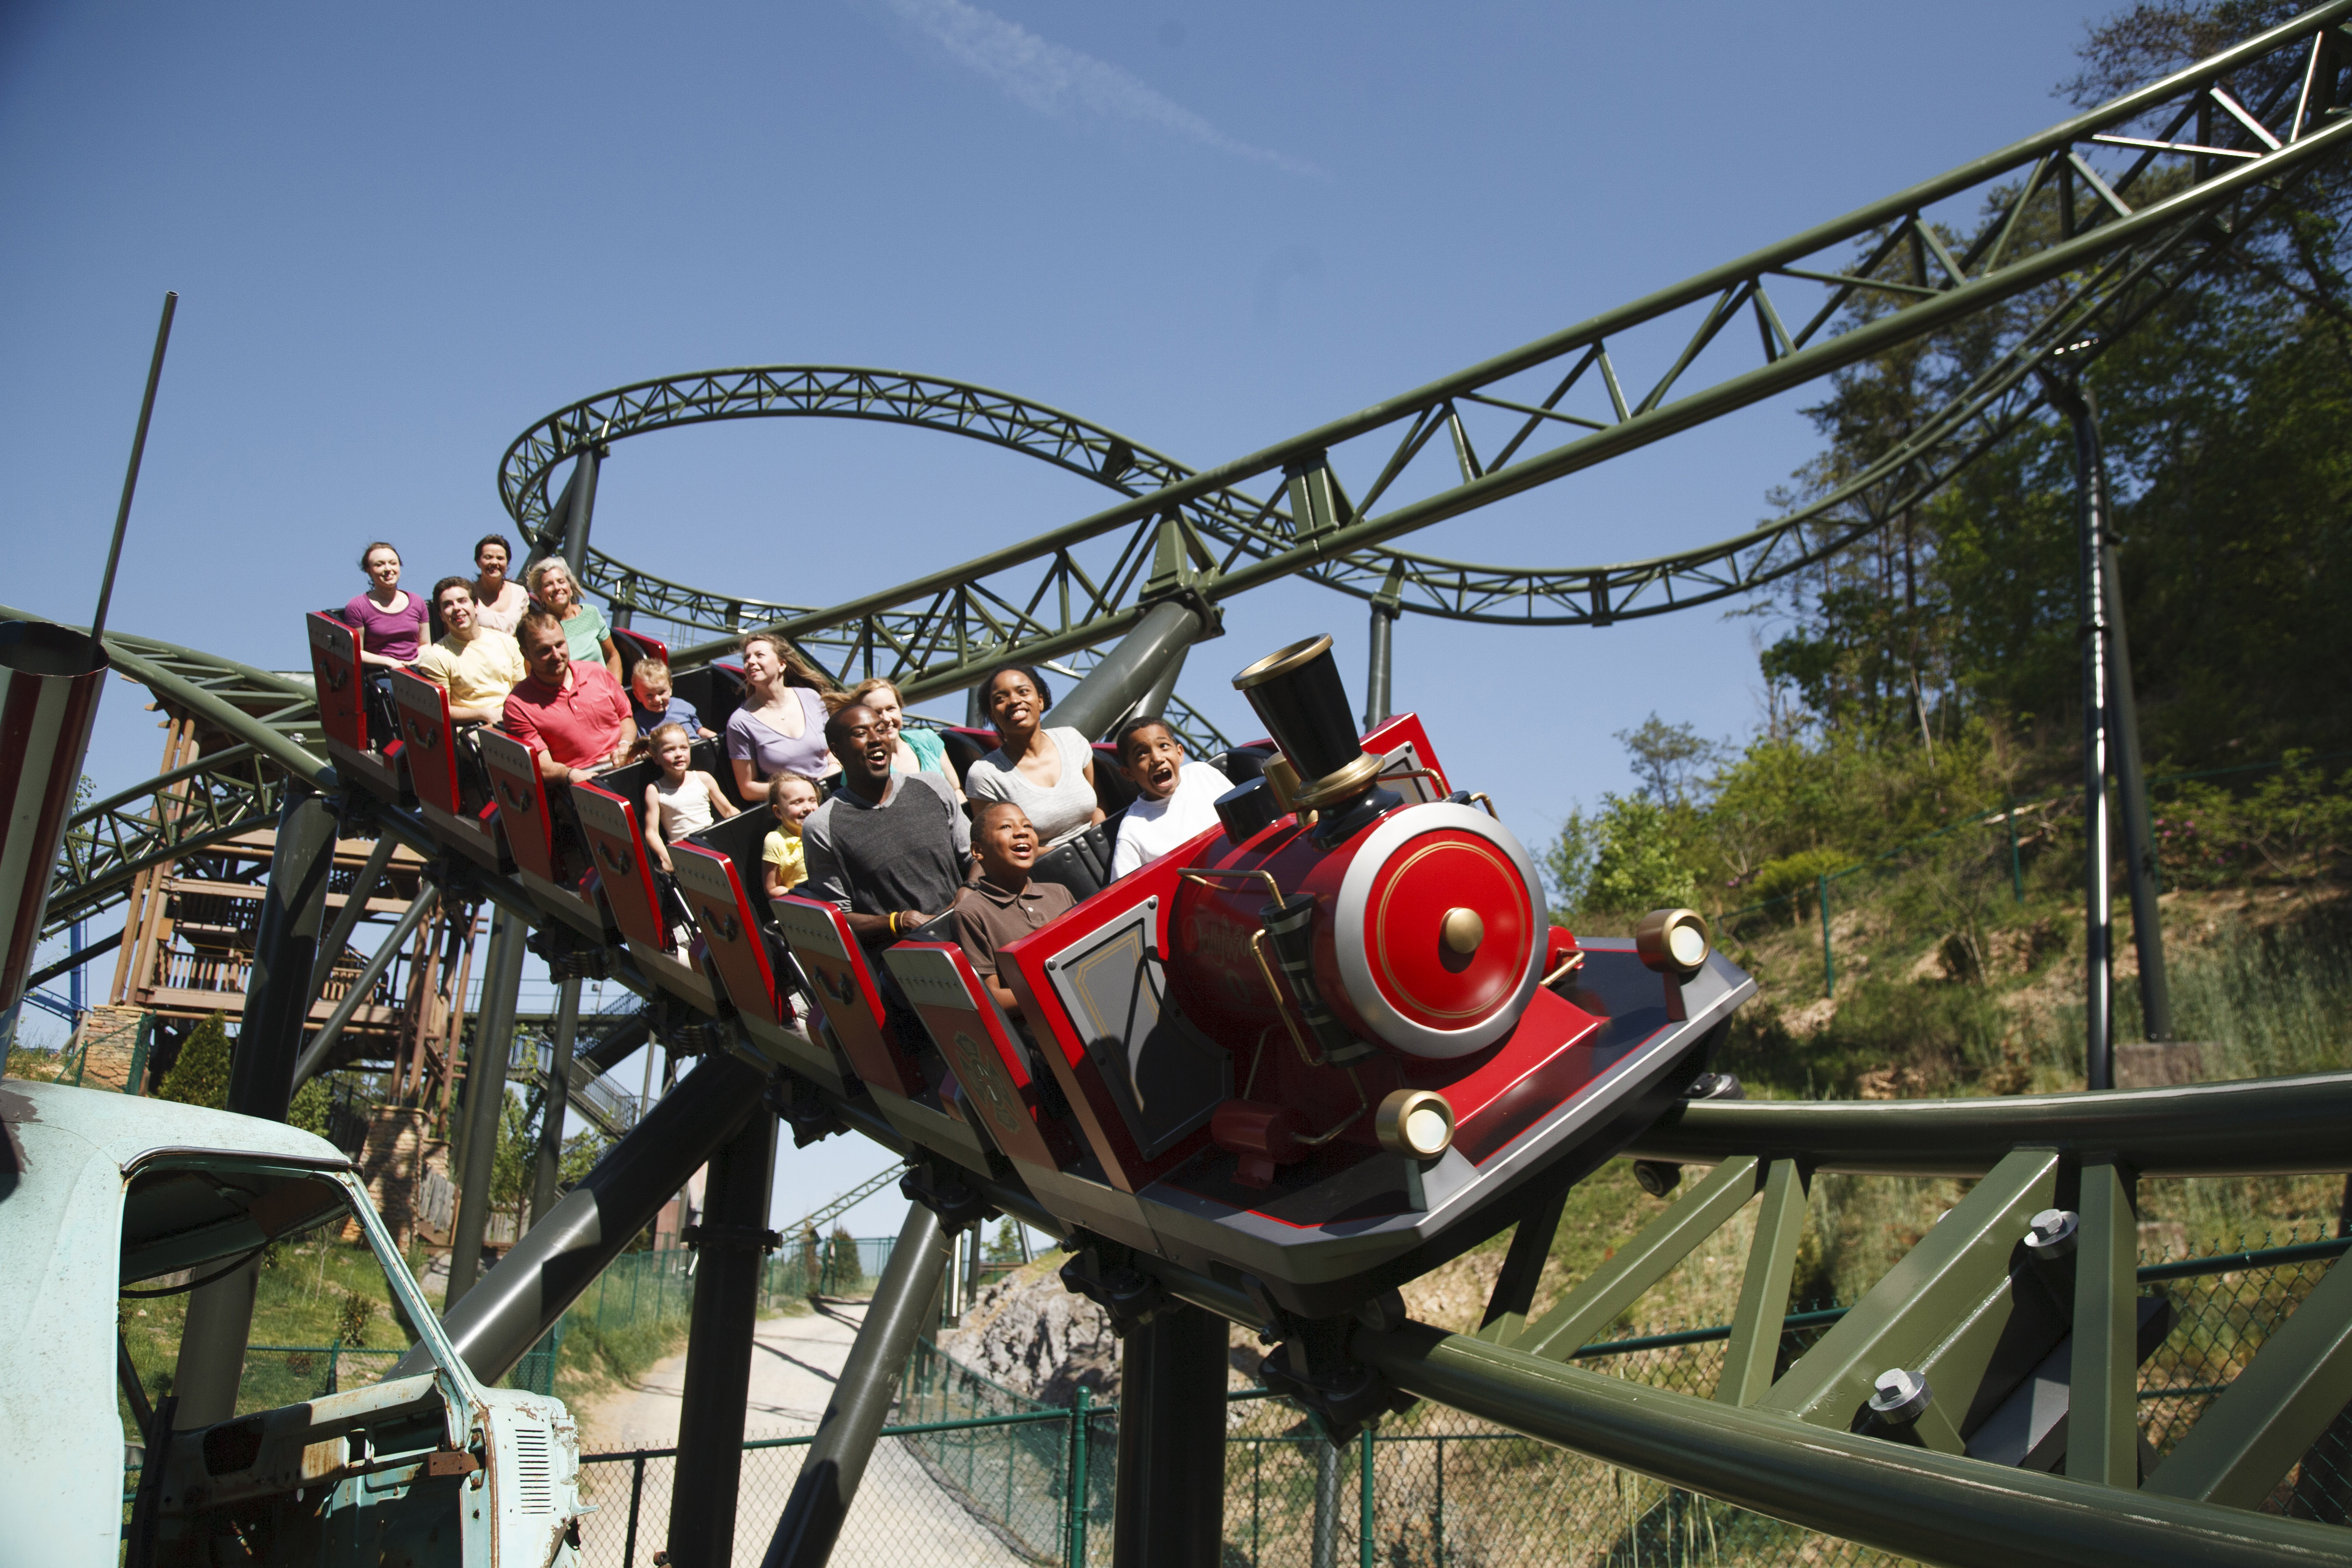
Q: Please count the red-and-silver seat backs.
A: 7